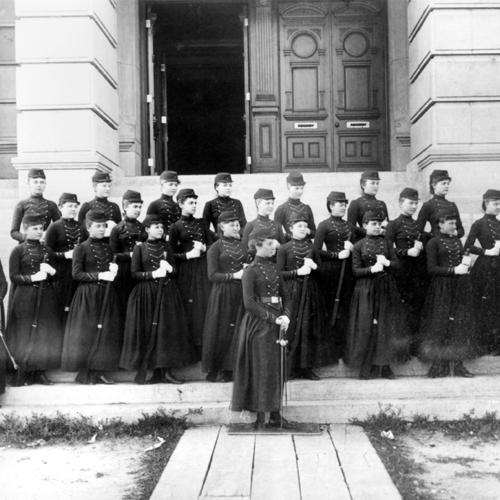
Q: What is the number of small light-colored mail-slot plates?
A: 2